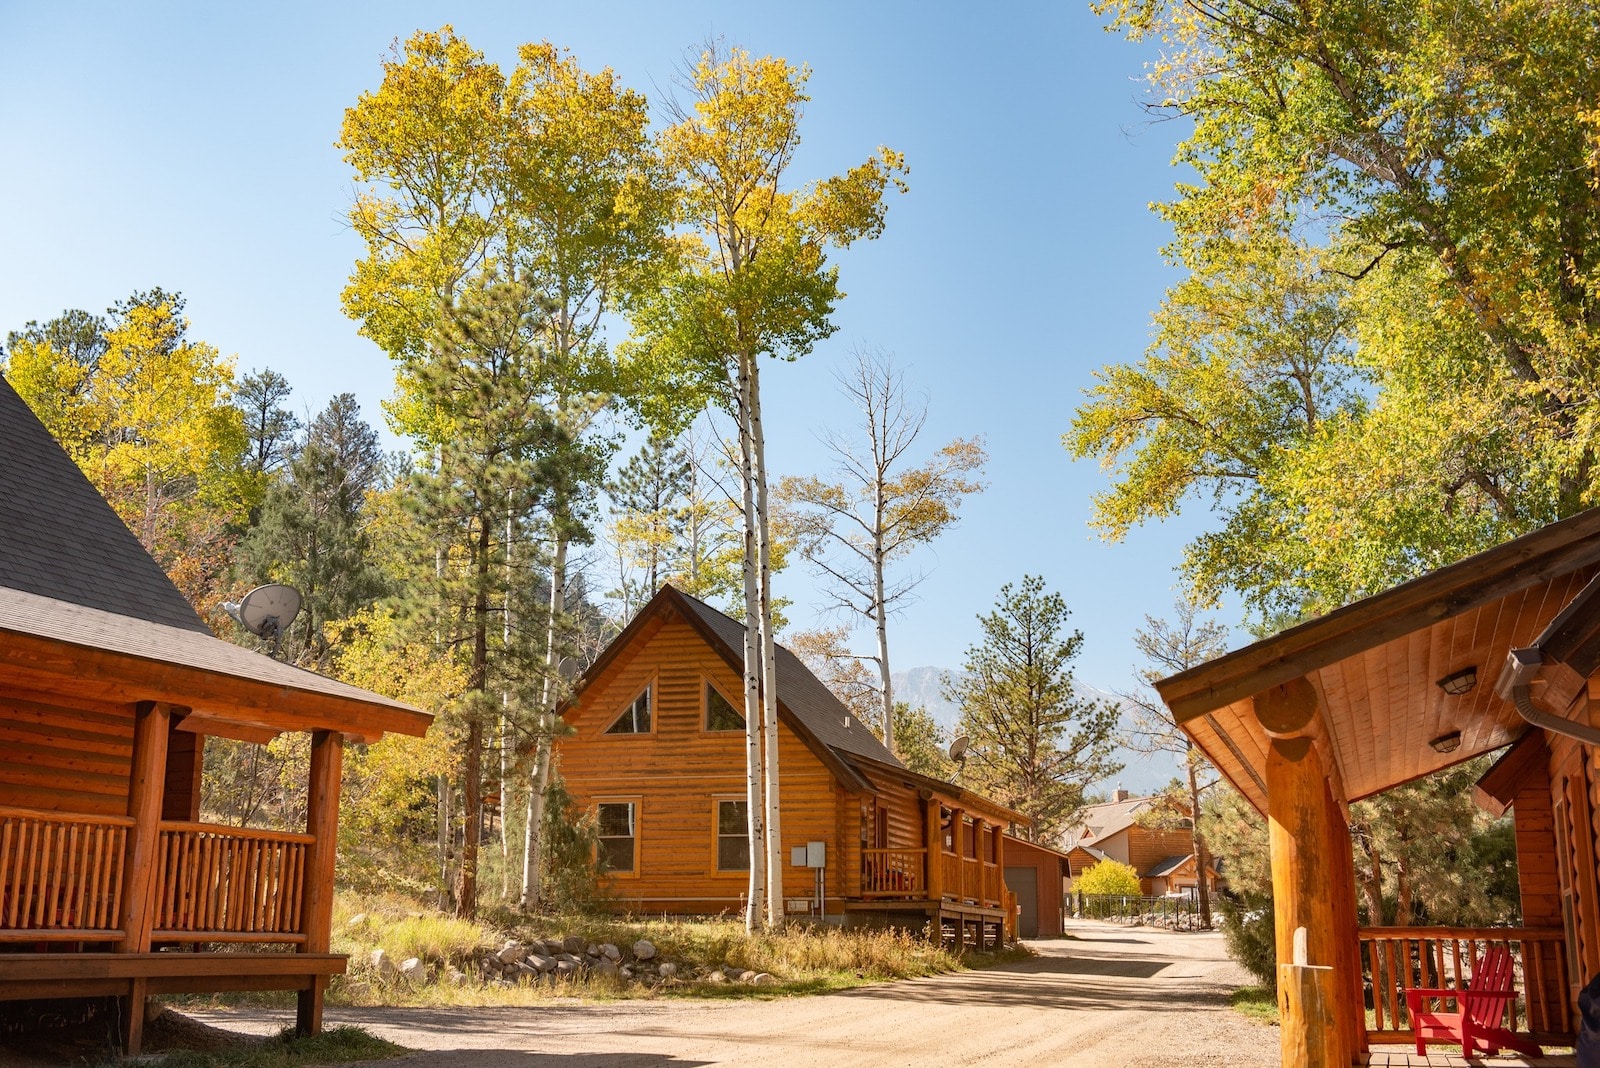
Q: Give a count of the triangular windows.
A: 2